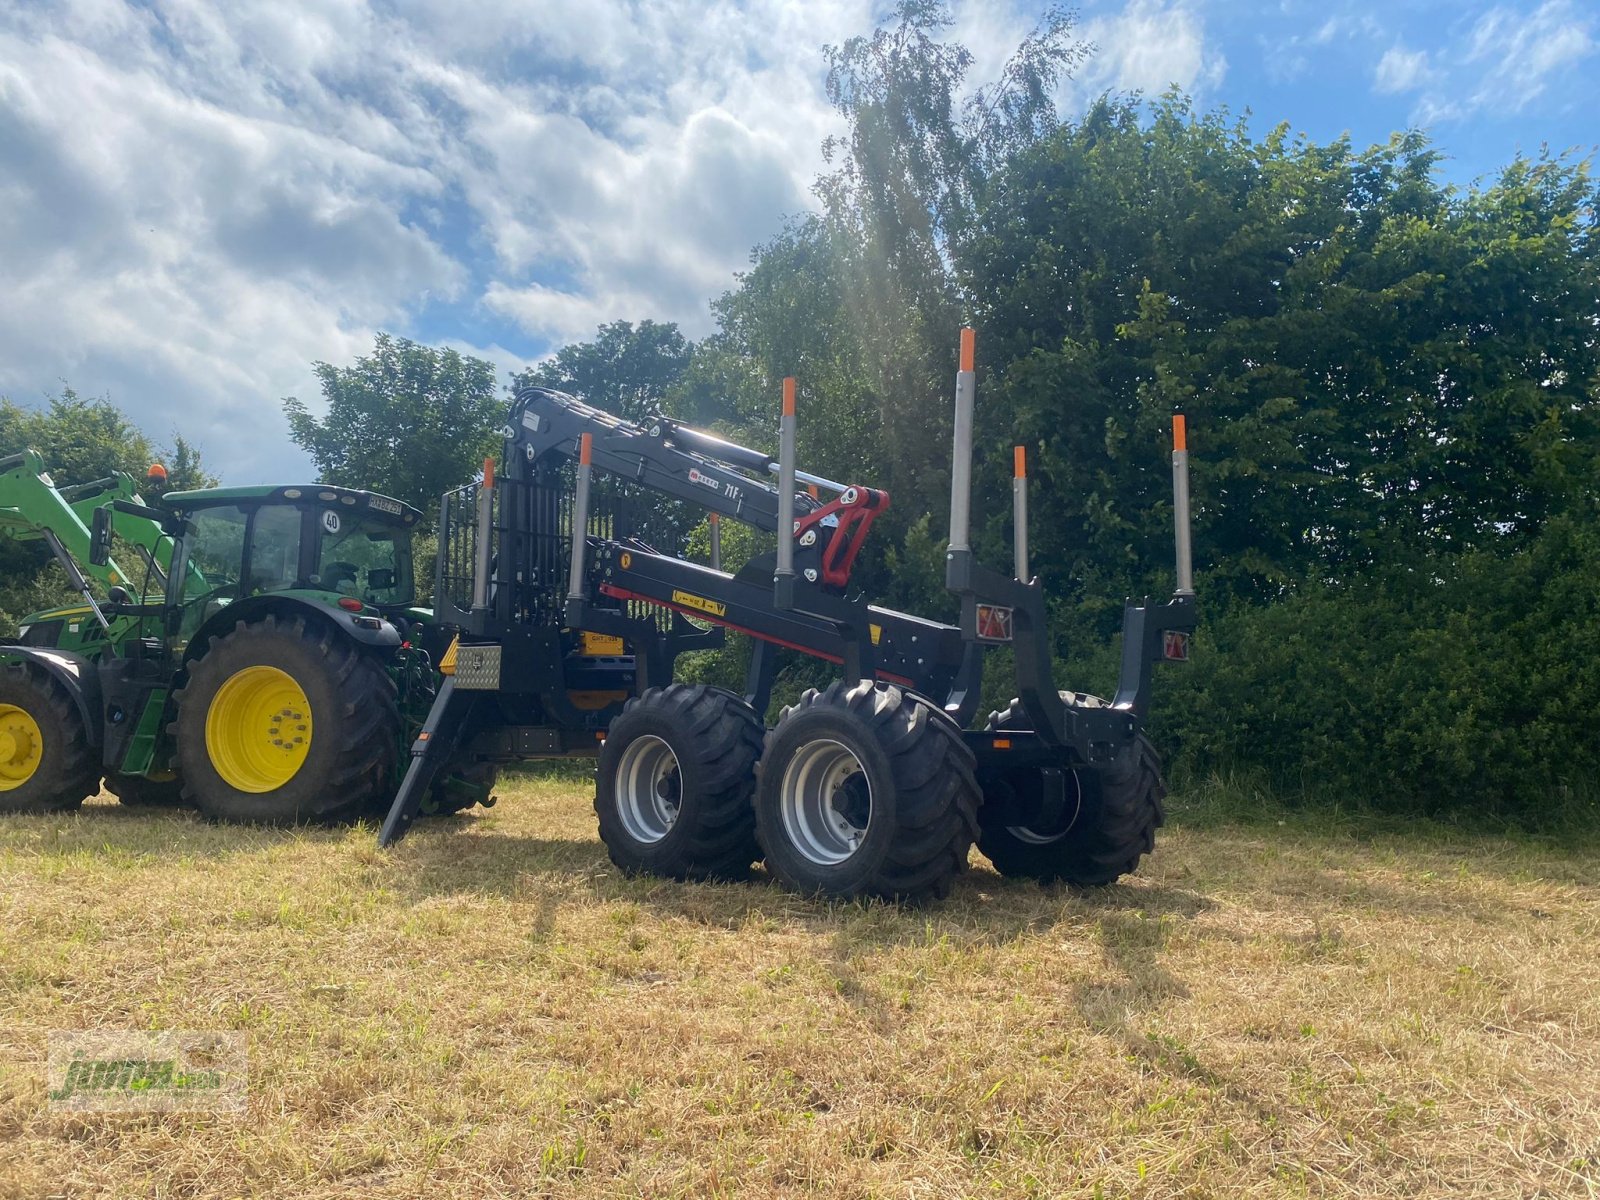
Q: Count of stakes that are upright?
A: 8